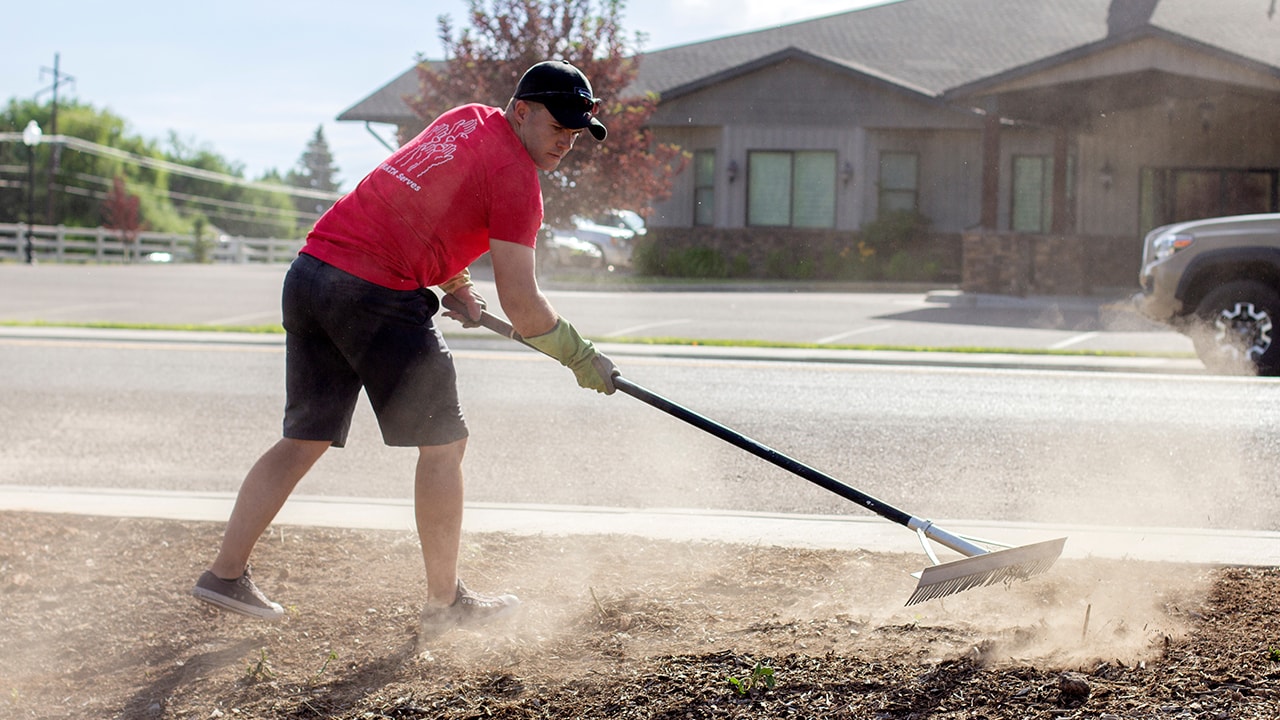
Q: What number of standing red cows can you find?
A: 0